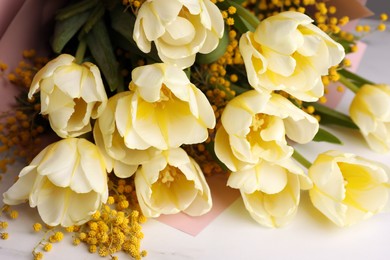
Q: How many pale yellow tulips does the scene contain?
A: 11